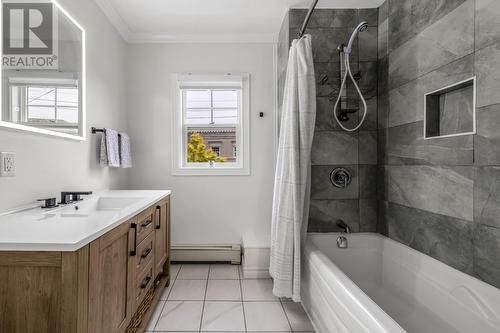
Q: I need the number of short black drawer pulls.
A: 3